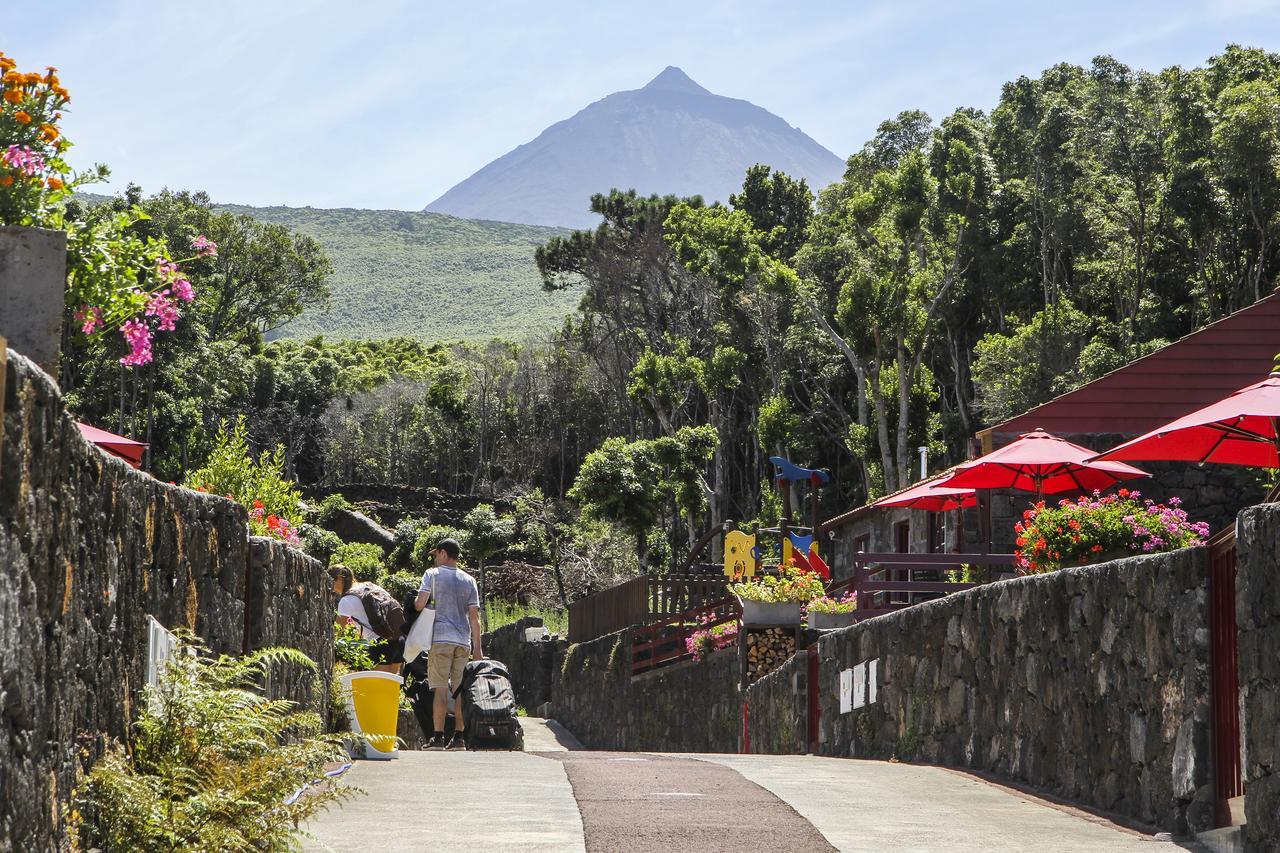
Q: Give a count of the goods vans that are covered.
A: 0